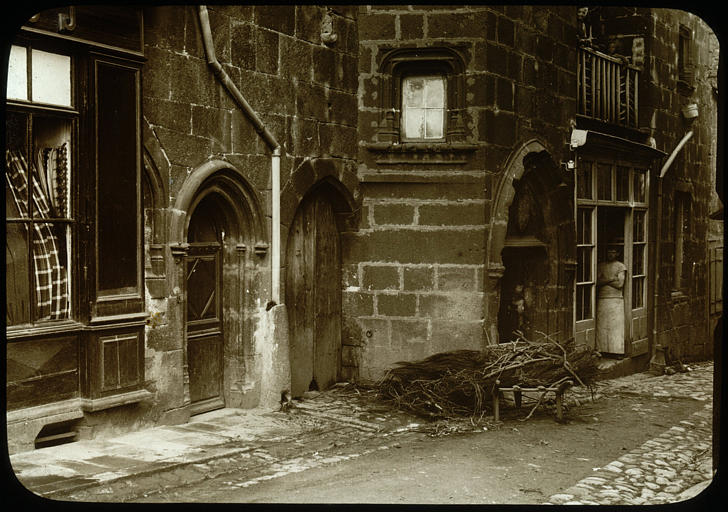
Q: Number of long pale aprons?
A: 1